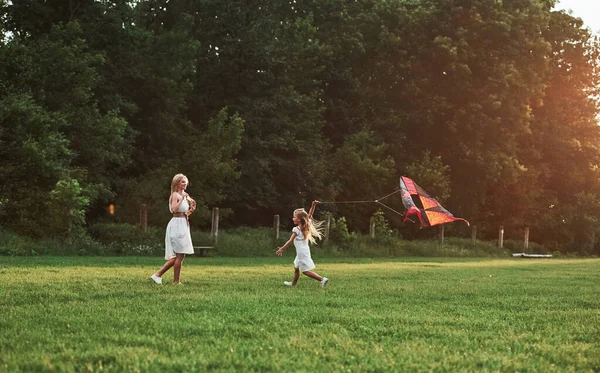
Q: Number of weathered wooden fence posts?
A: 9